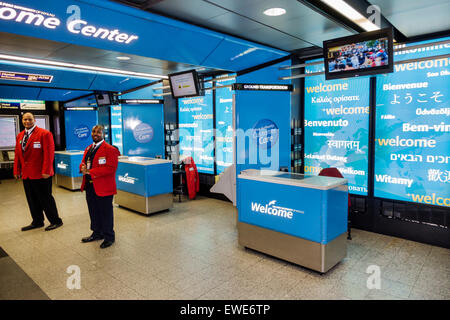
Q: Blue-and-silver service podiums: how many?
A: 3